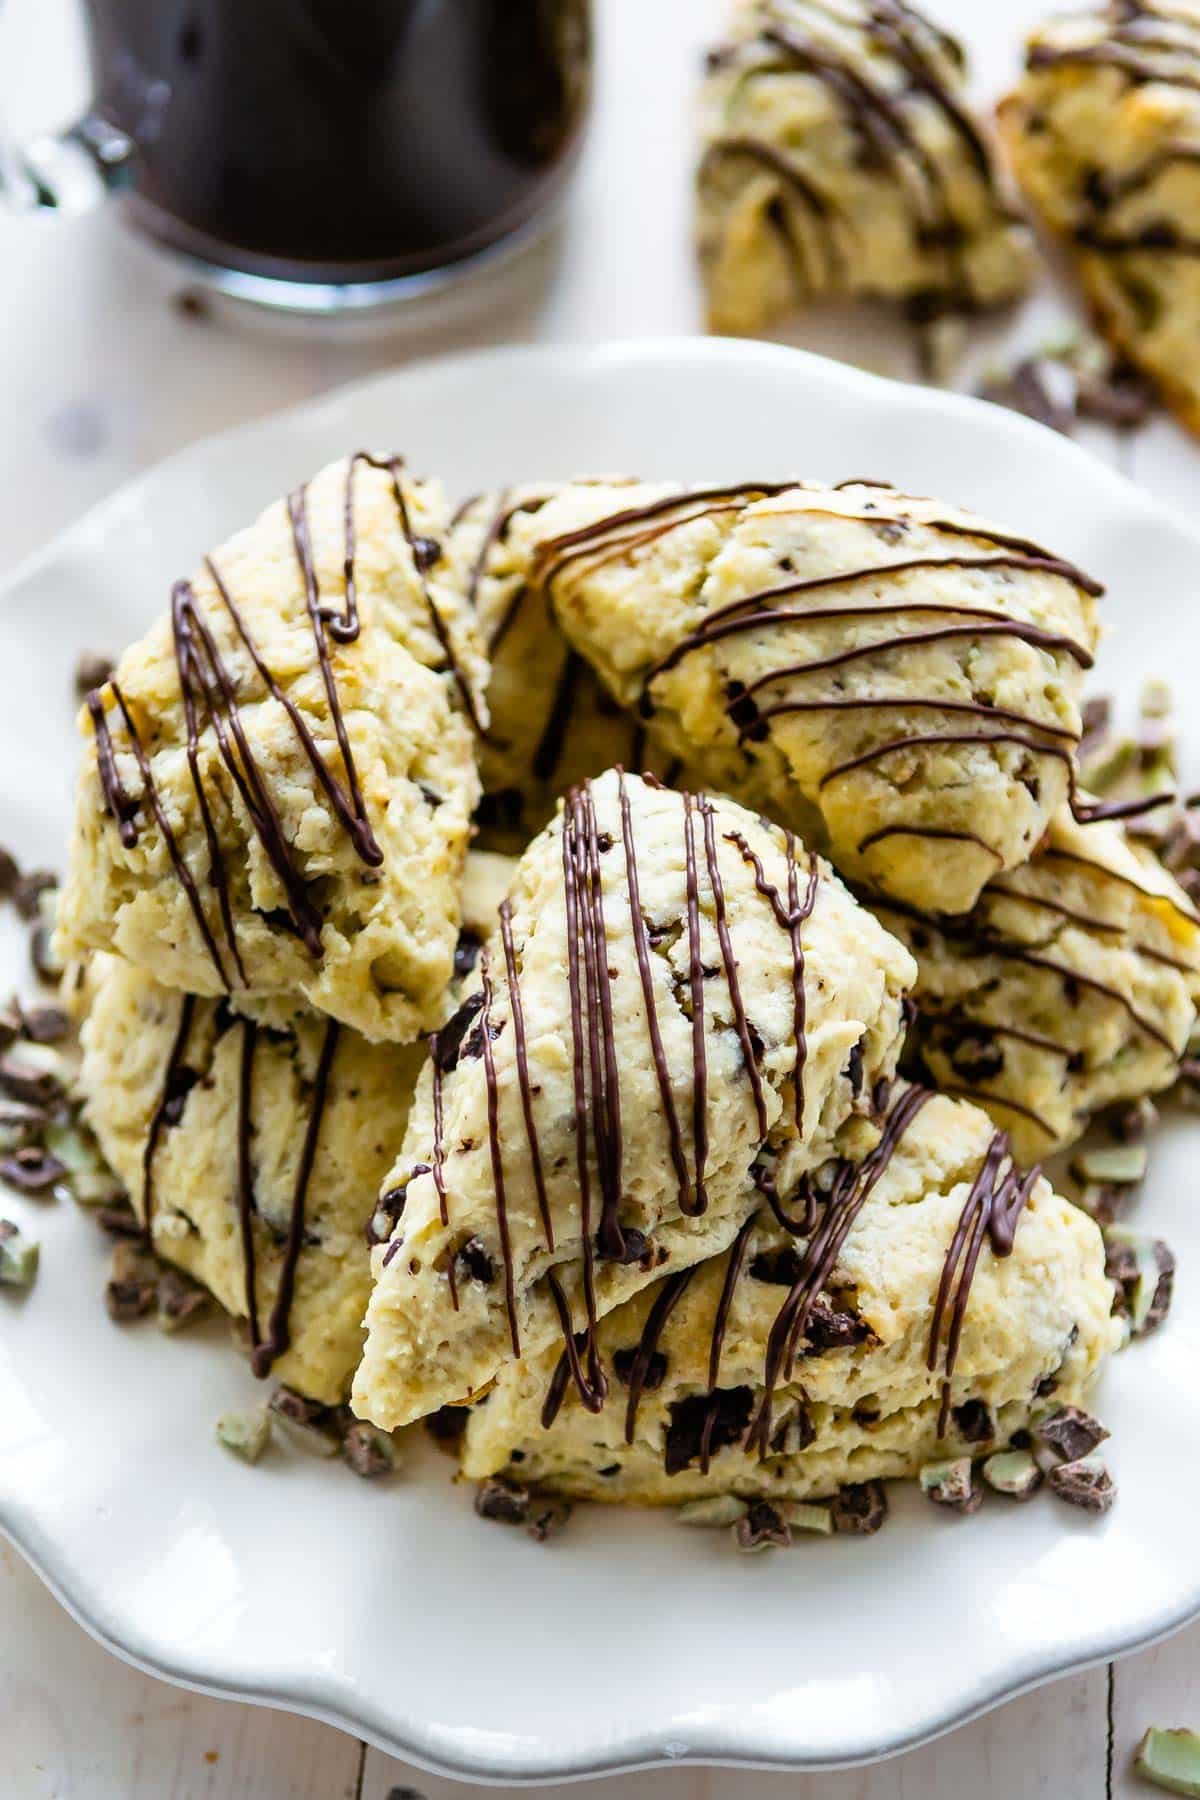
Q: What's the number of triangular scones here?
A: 9